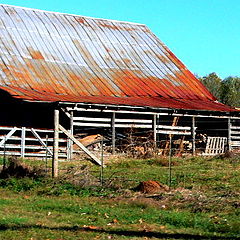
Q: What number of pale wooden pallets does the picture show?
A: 1